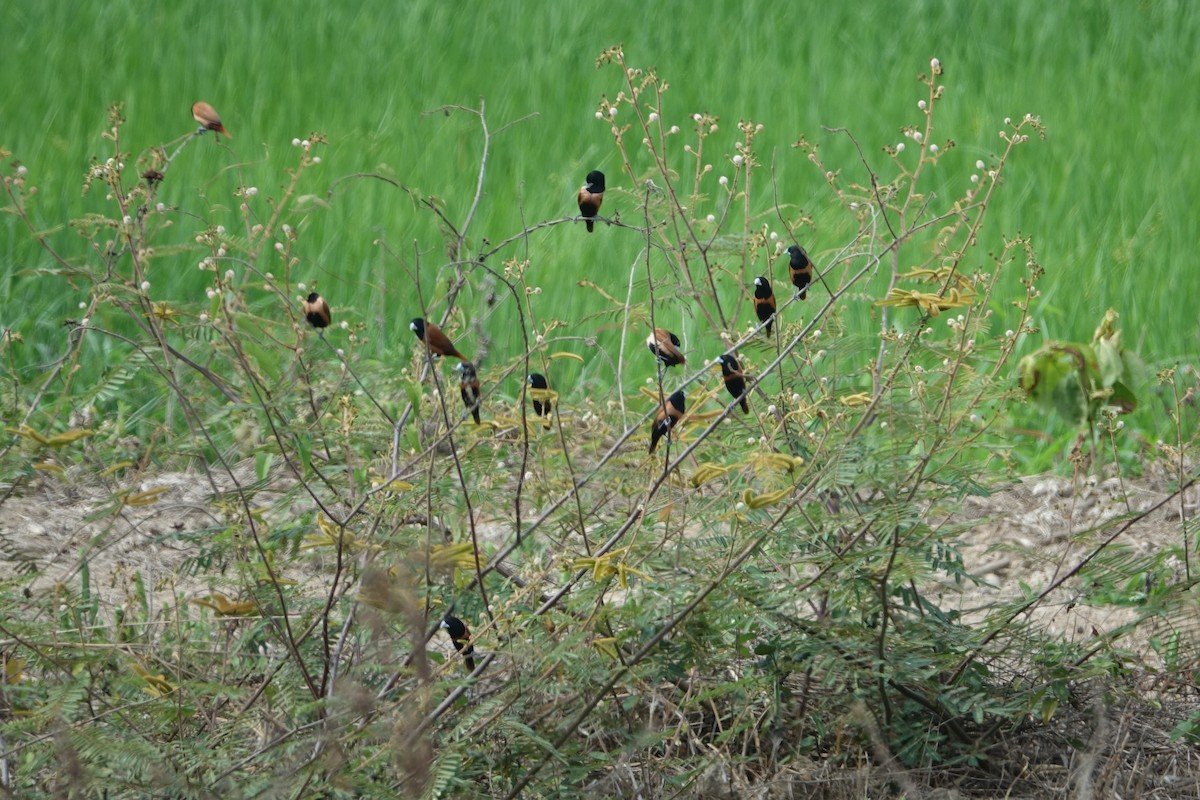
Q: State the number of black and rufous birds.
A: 12